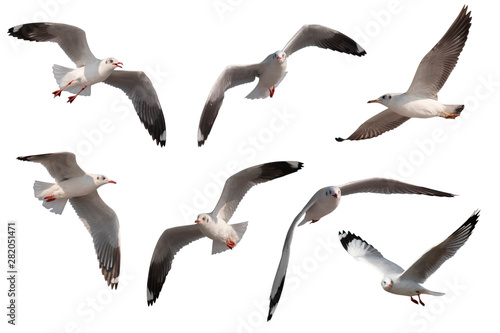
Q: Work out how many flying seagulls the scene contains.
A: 7